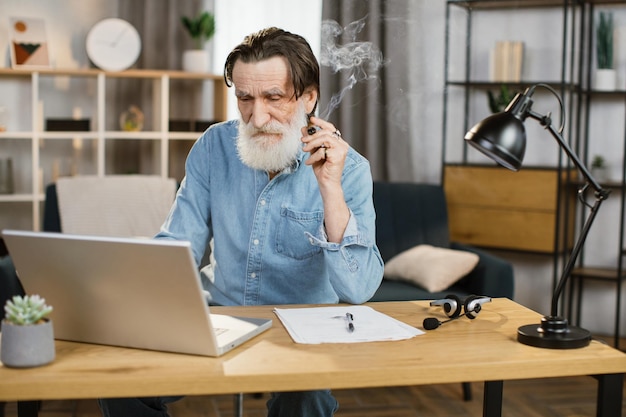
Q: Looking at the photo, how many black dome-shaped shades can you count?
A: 1